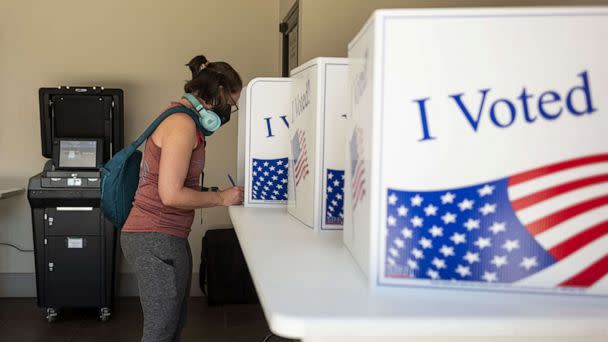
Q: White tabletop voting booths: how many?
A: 3